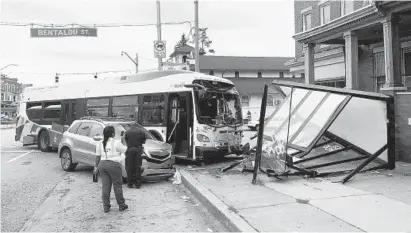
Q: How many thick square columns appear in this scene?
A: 3